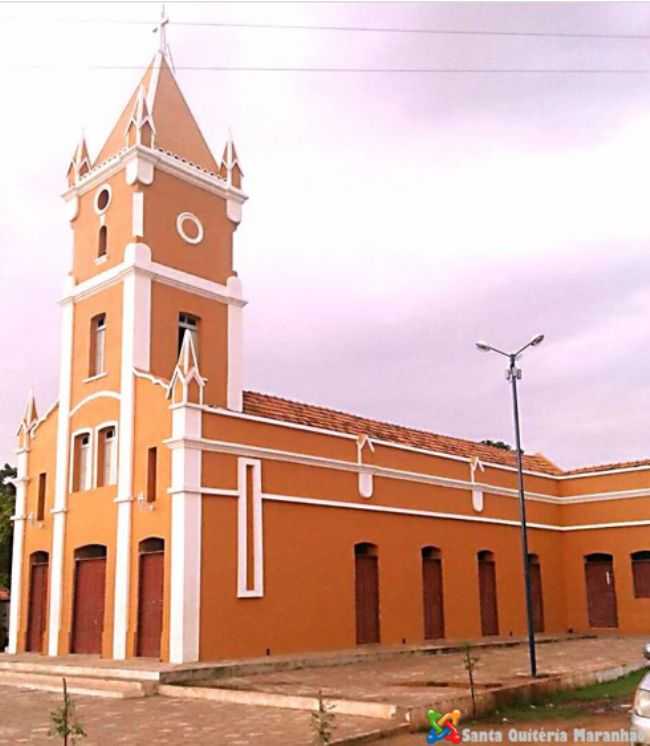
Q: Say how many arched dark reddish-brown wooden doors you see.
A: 8